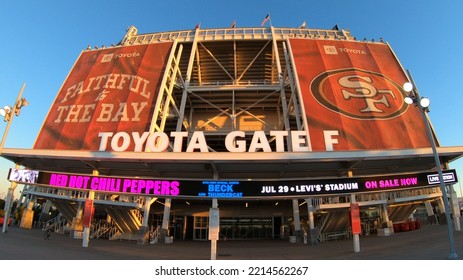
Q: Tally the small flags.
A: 5